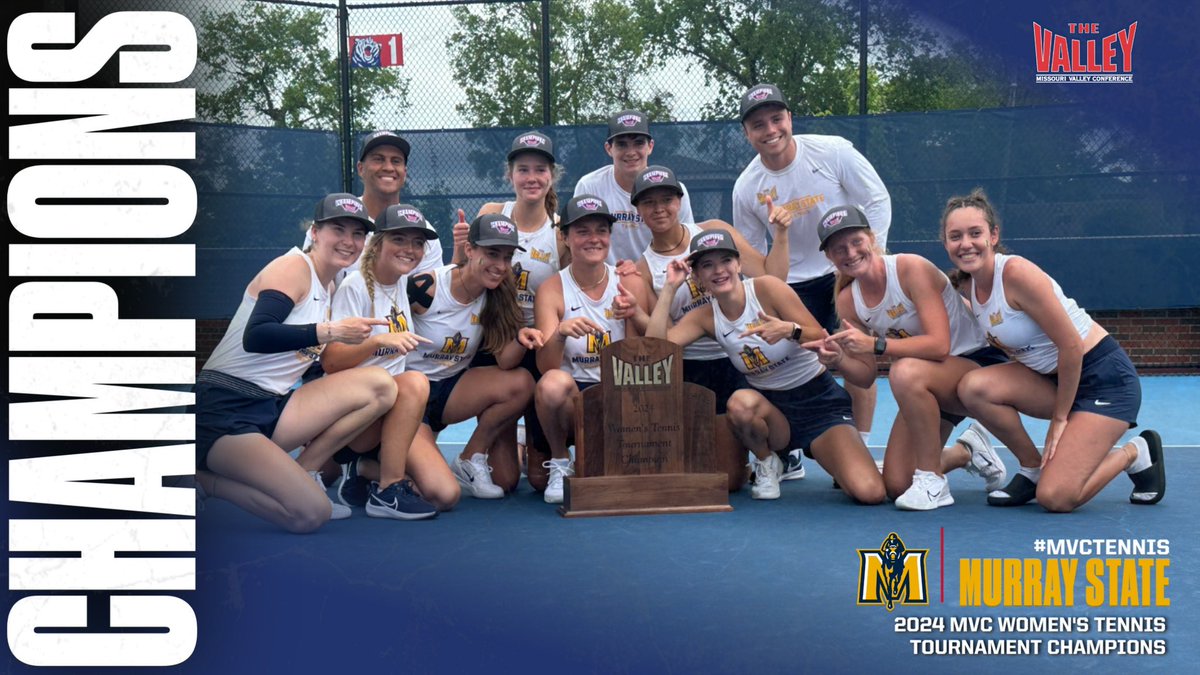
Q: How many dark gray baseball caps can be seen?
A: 11